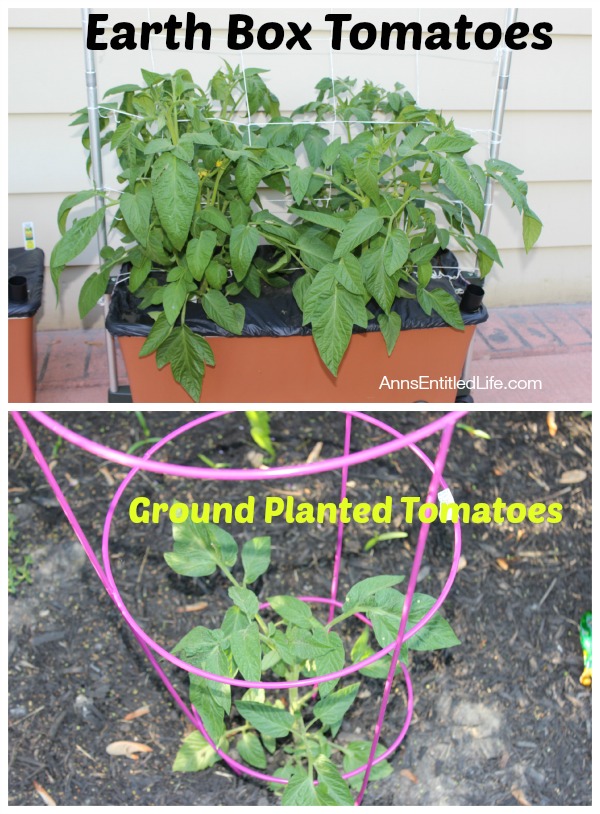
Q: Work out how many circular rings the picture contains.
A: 3